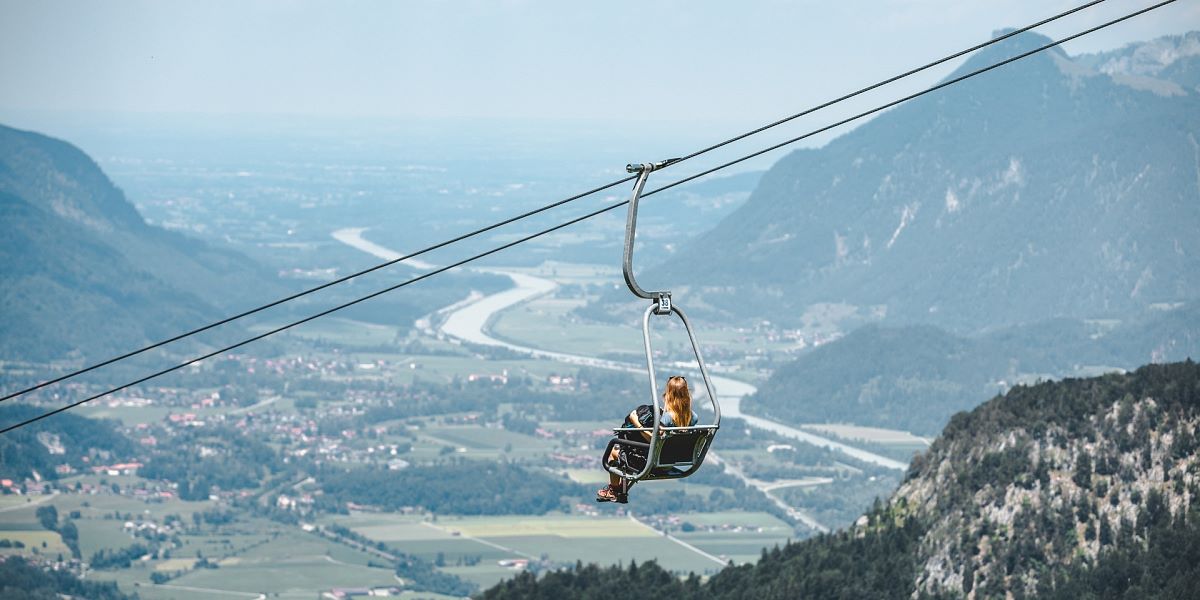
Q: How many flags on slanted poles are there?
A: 0